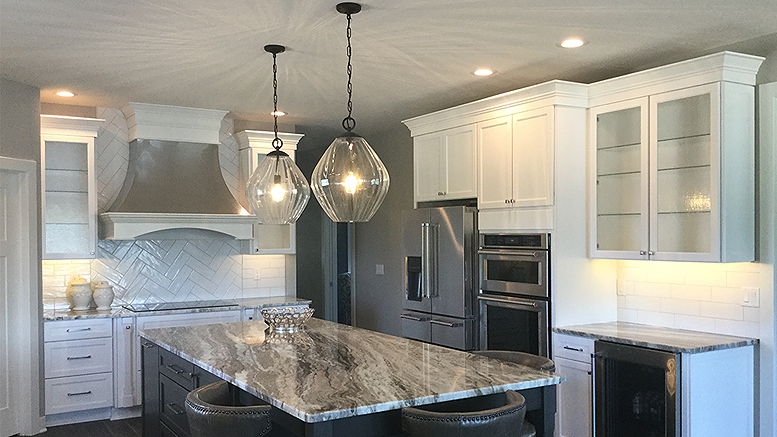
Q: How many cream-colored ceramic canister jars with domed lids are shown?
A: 2